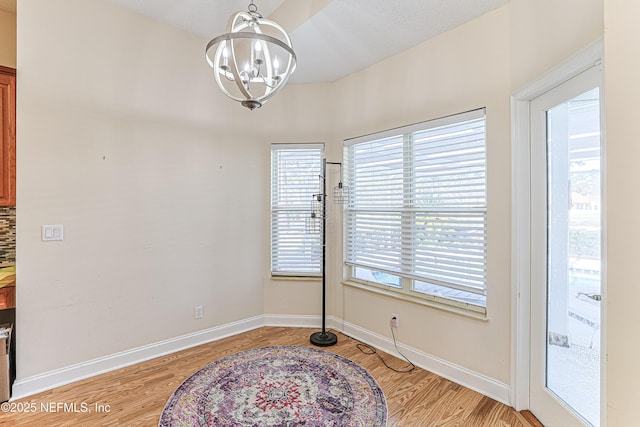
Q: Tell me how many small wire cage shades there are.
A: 3